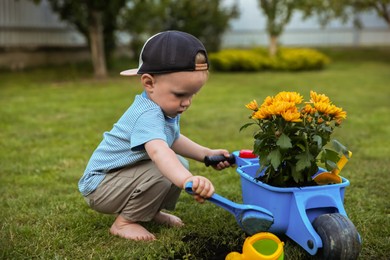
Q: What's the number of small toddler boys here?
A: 1